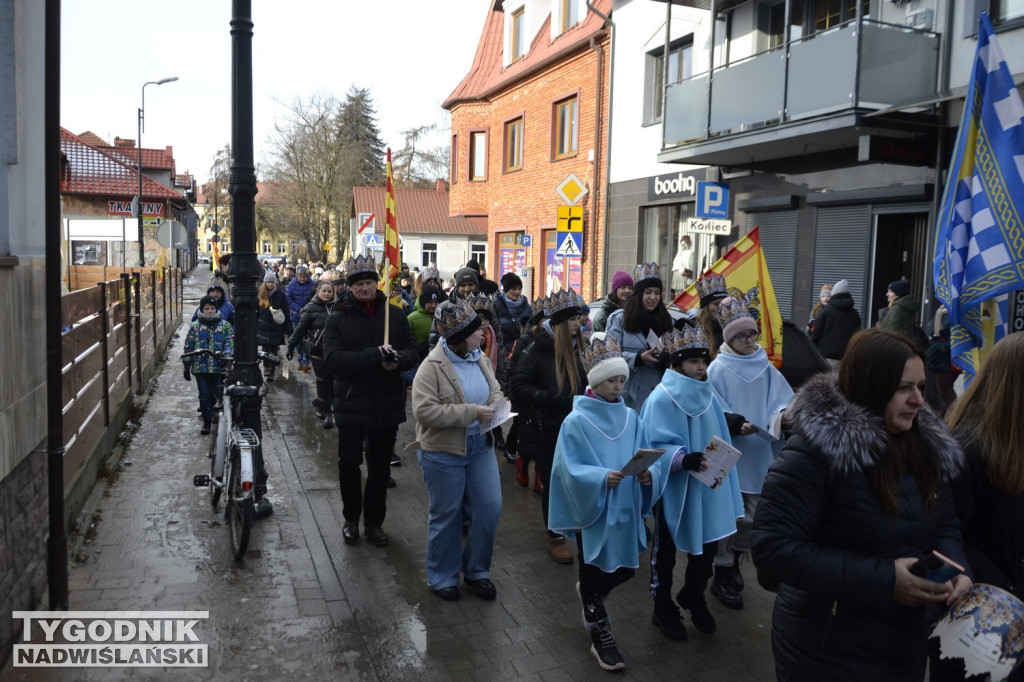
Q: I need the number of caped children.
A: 3